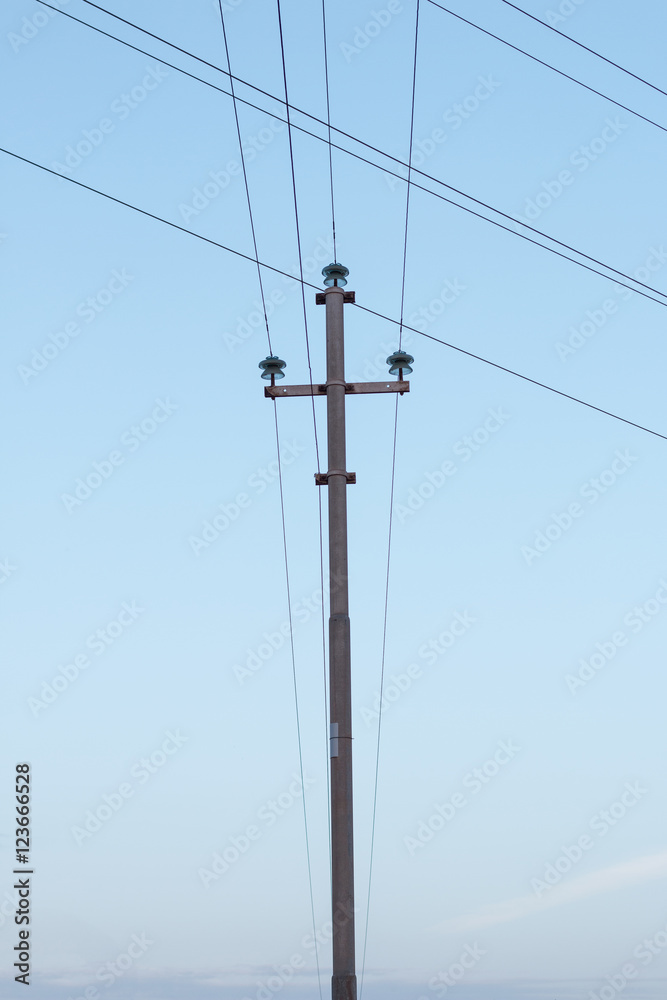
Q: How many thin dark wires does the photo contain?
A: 9